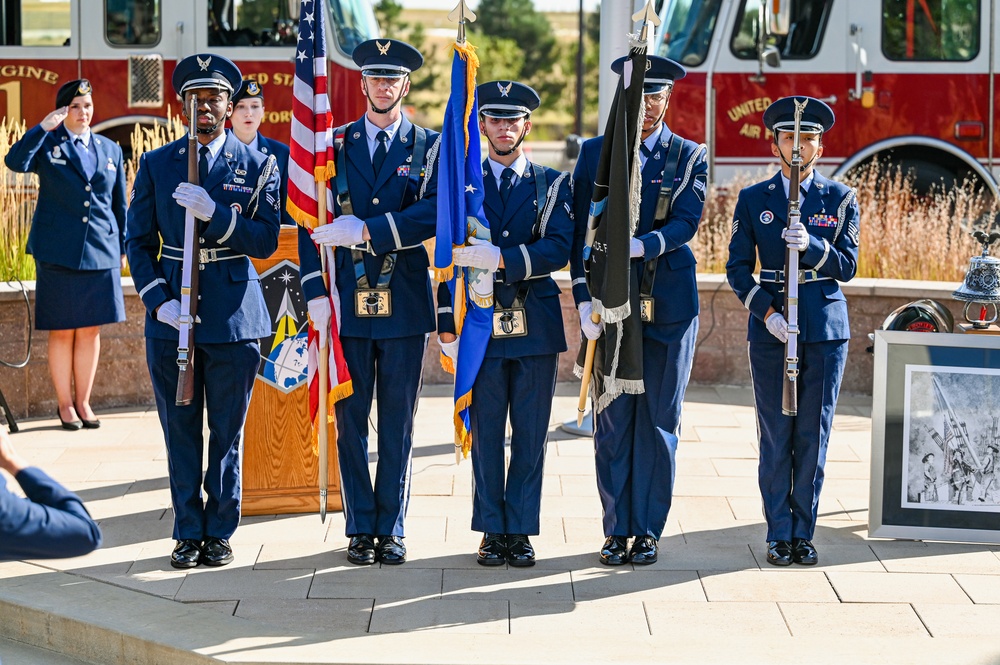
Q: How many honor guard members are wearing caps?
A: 5